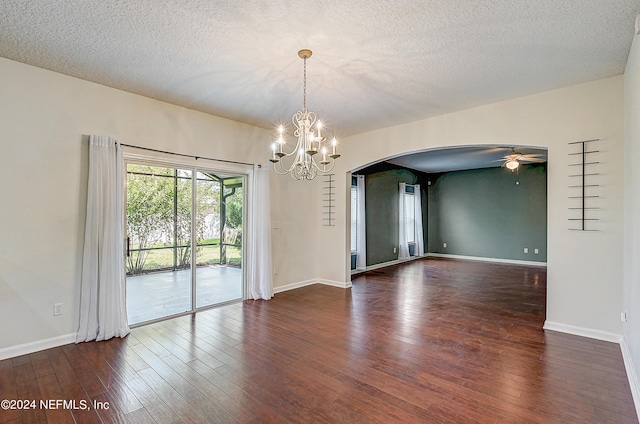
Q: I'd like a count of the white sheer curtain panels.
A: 5